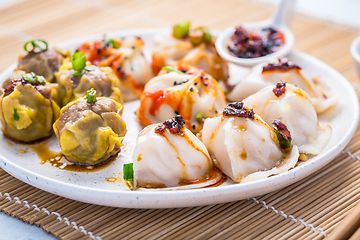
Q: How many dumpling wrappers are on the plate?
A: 11